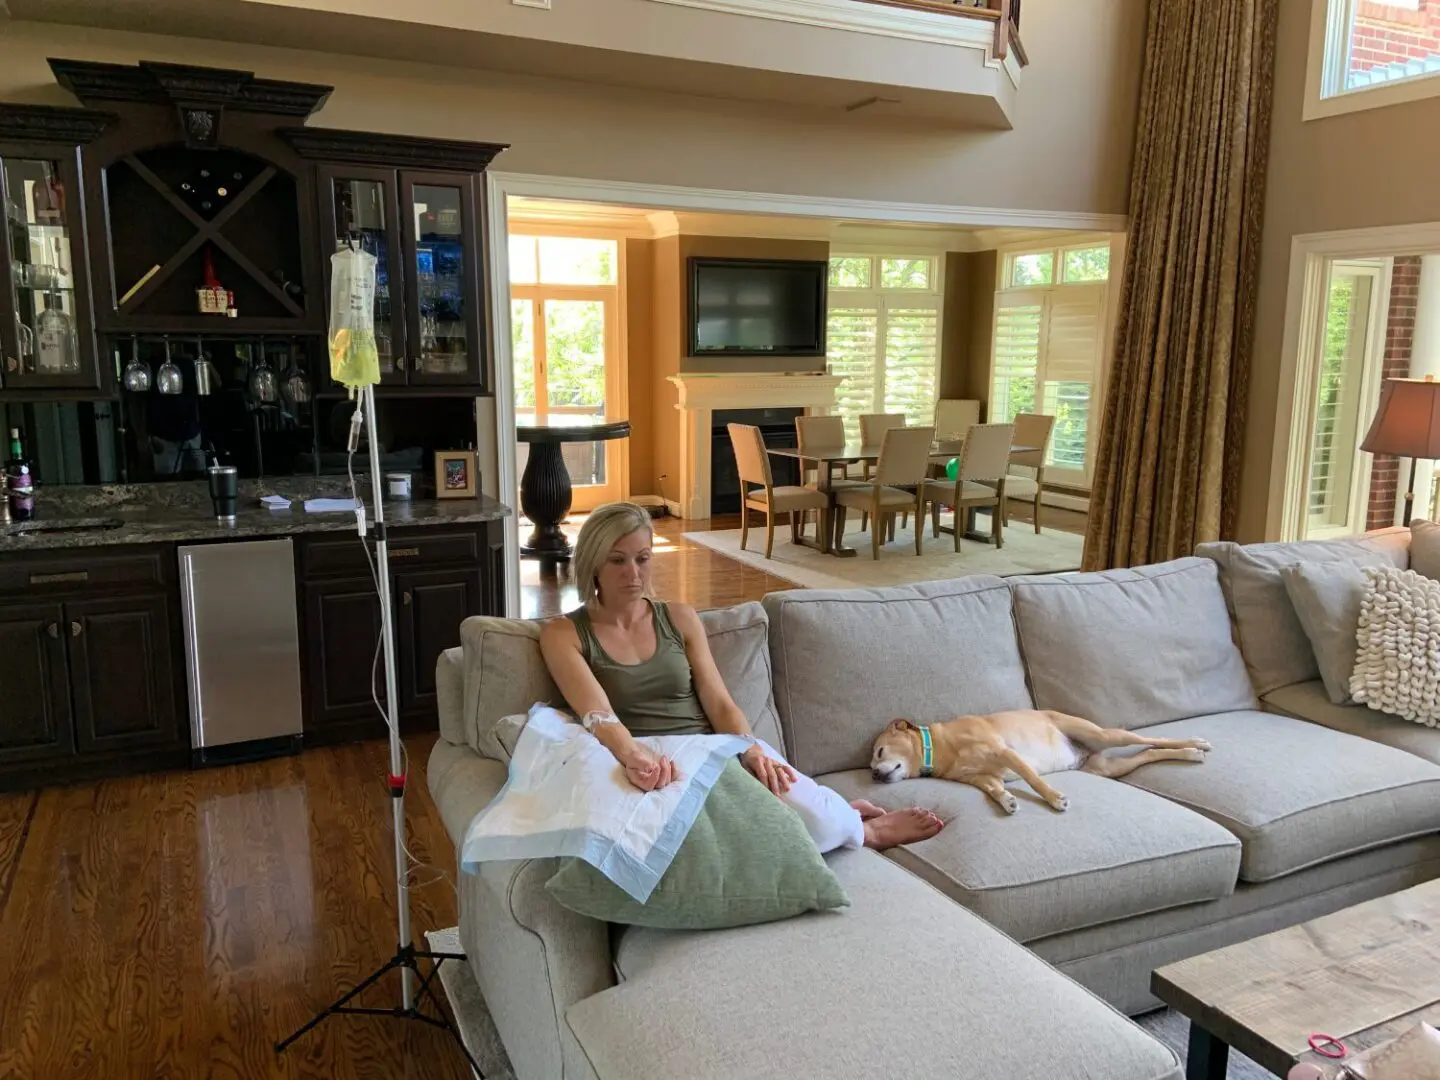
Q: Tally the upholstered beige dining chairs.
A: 7